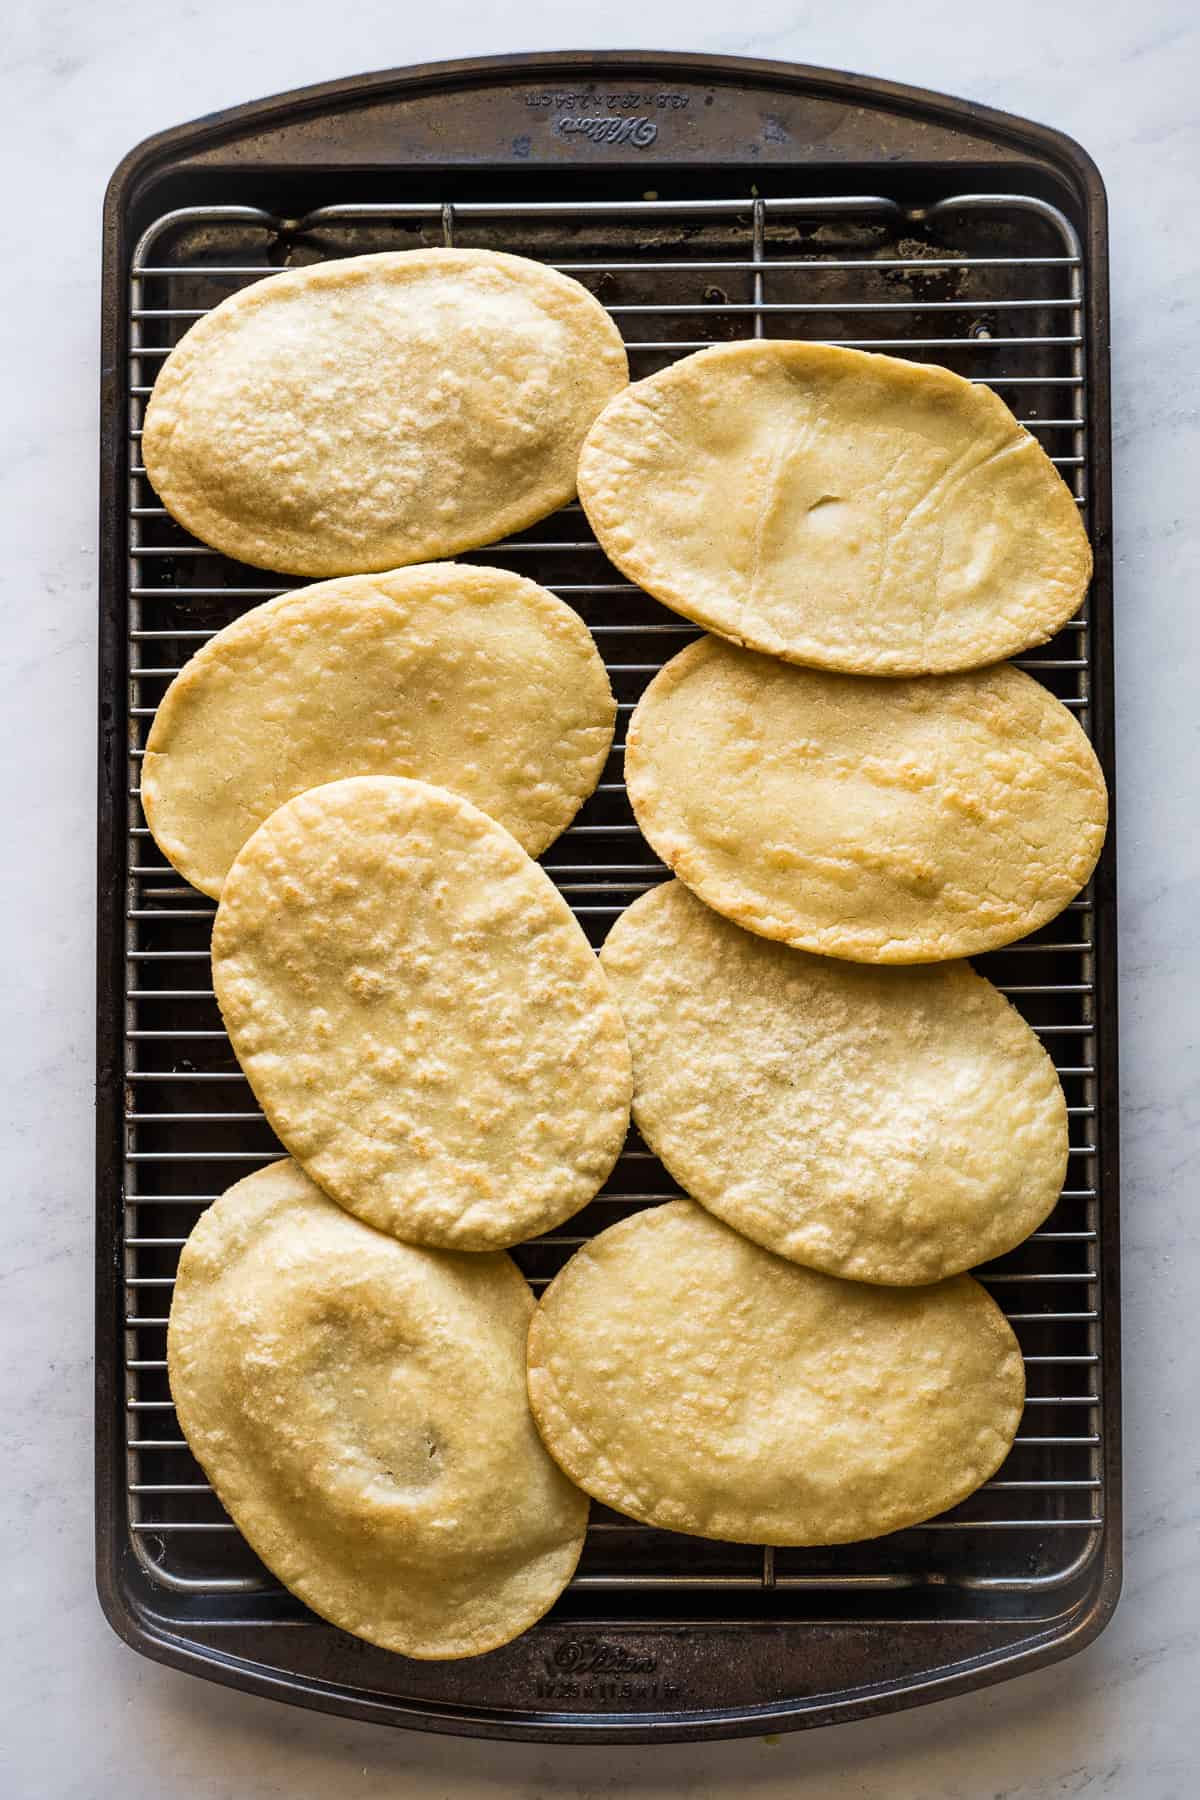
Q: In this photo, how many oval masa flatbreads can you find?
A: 8